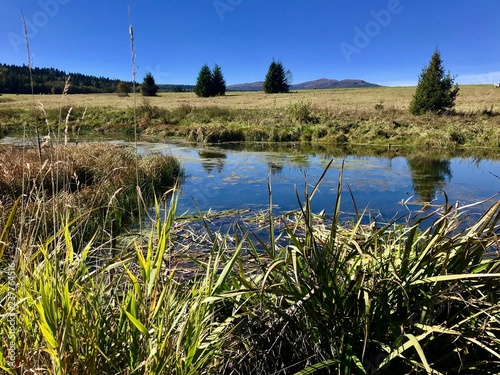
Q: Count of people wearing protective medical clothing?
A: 0